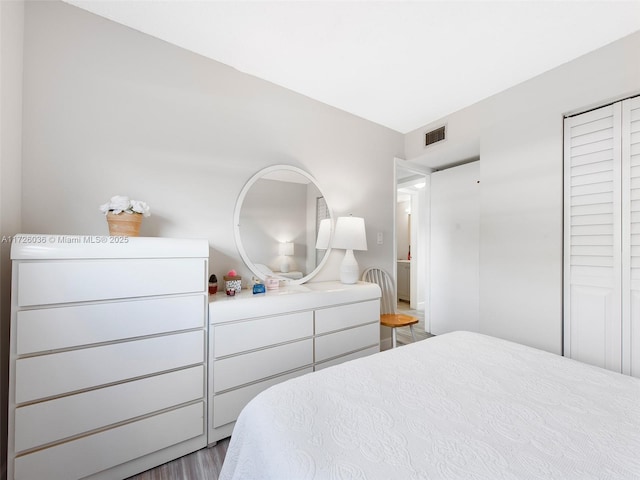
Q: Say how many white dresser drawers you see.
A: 11